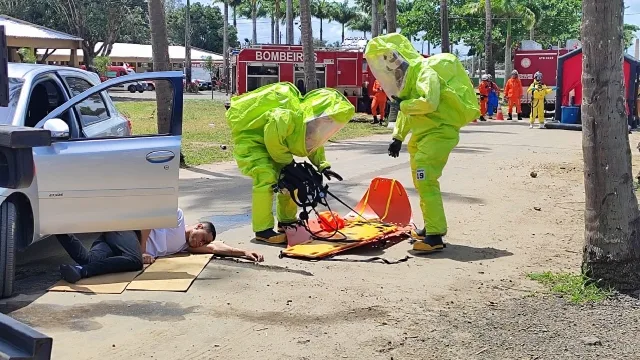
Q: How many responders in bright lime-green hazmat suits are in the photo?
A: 2